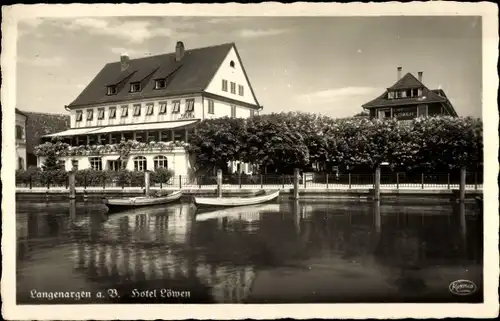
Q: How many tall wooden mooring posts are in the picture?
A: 6